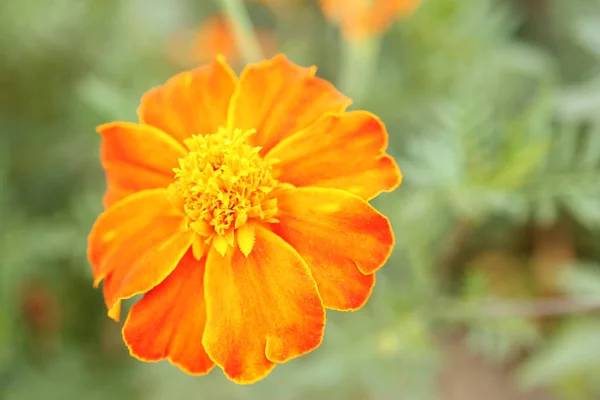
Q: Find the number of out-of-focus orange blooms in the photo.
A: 2